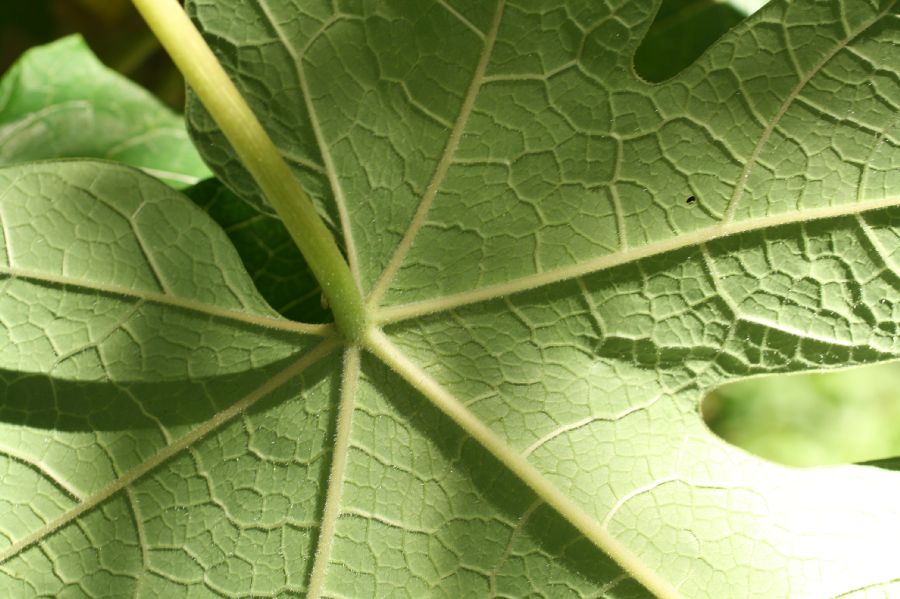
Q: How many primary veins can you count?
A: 7